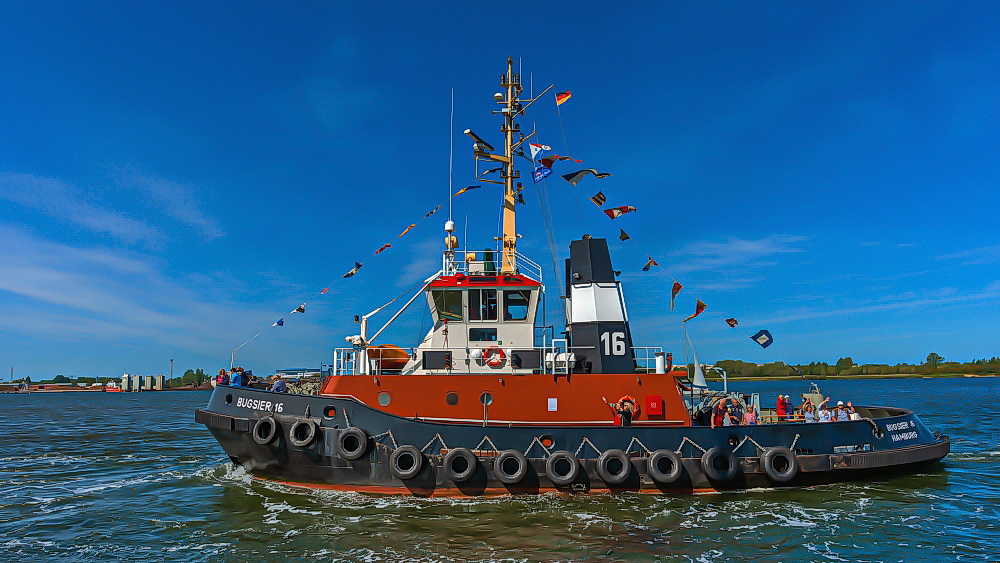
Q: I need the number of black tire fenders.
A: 11